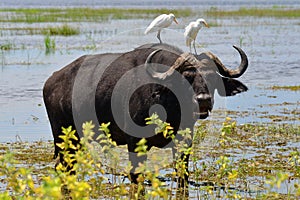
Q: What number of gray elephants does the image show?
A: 0